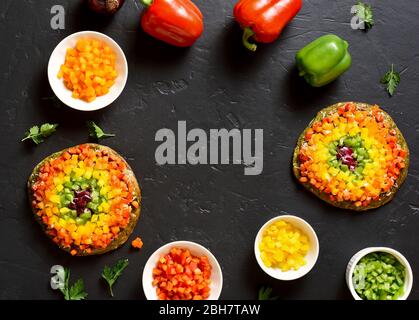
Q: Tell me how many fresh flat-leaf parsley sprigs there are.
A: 7